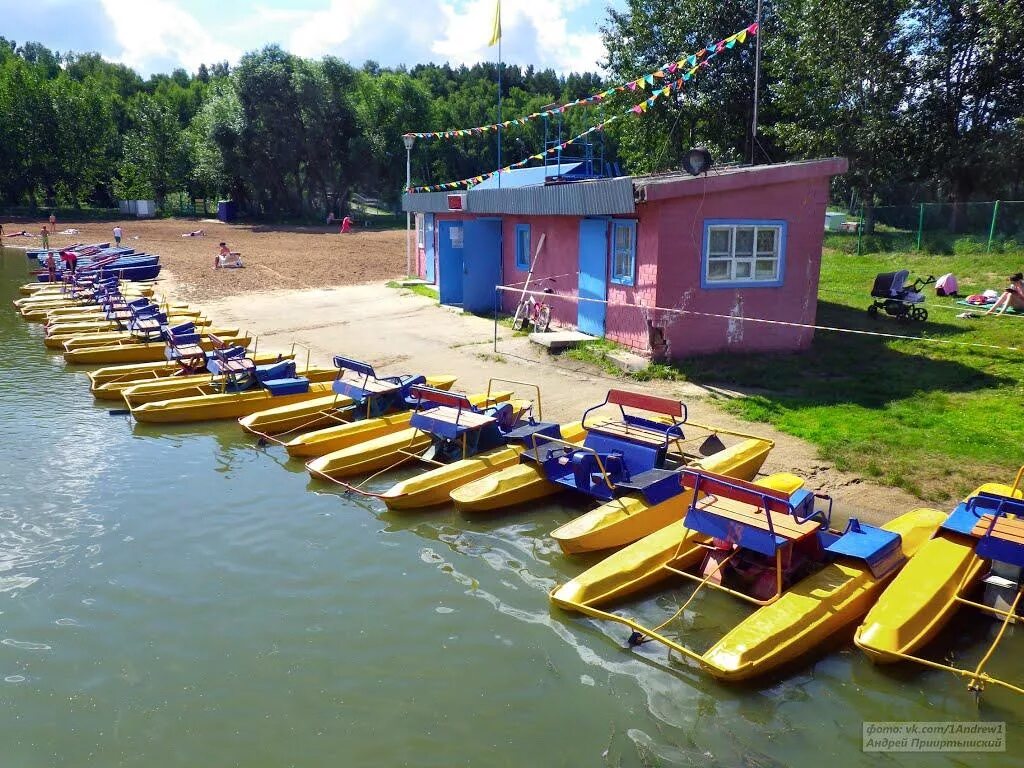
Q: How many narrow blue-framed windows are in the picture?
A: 2